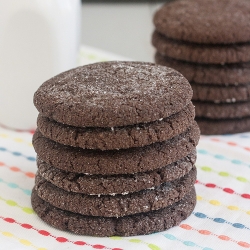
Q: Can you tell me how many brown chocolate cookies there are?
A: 12